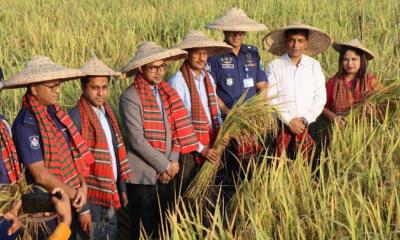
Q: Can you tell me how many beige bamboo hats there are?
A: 7